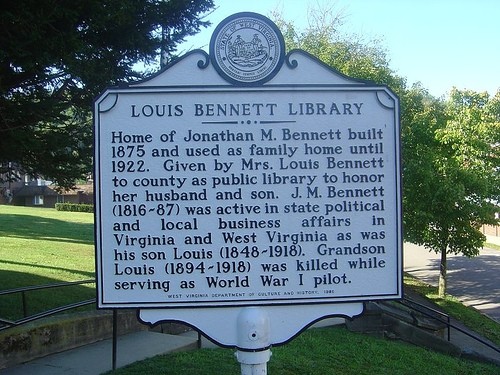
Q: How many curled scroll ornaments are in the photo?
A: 2